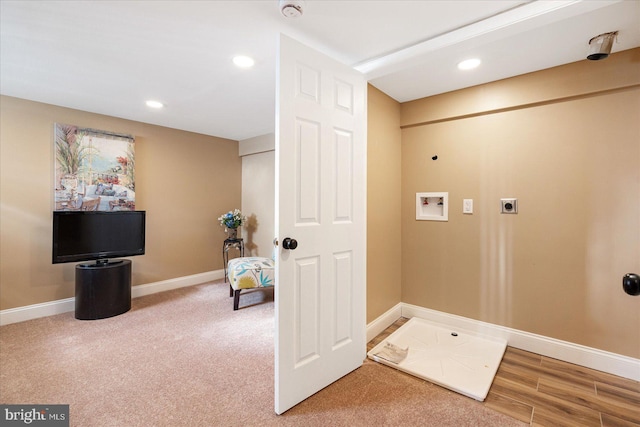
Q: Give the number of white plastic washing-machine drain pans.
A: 1